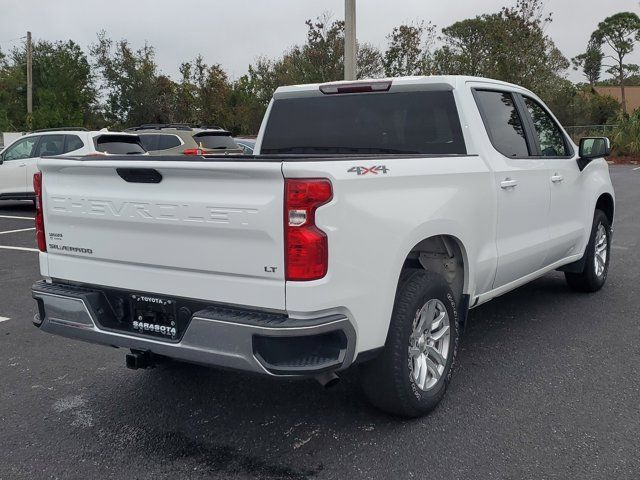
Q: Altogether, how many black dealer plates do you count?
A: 1